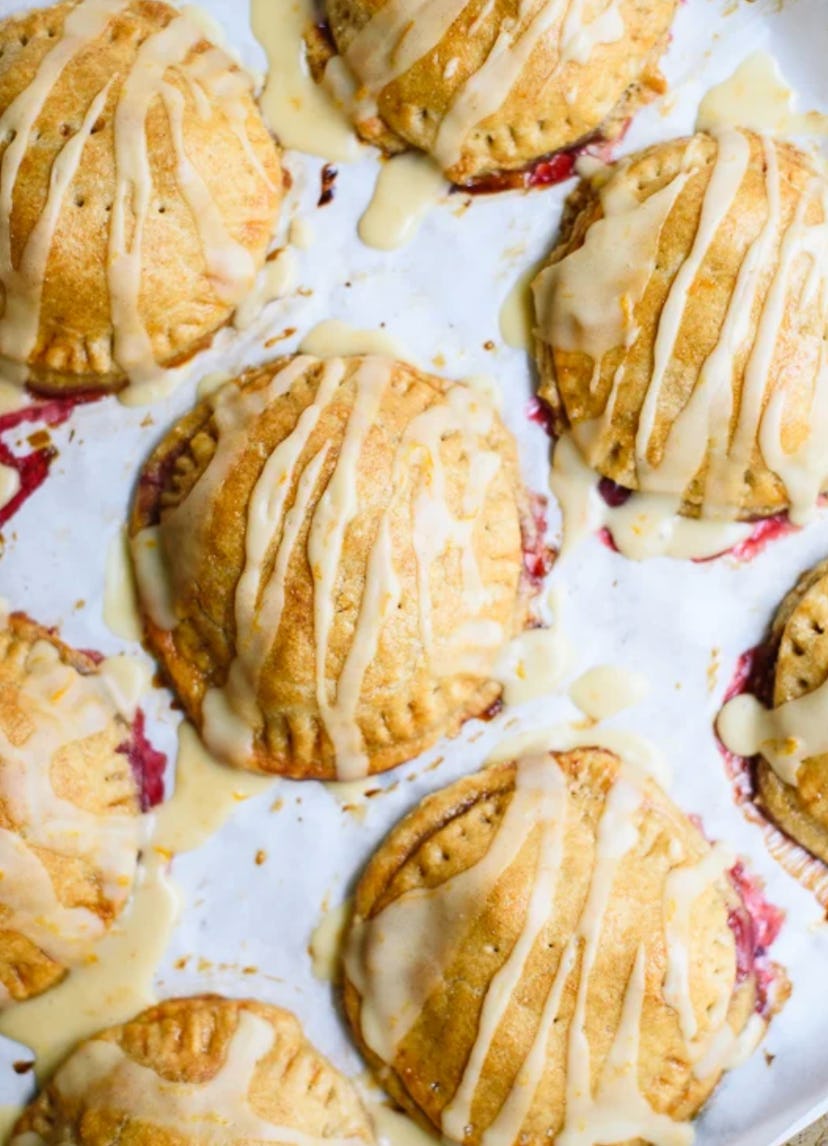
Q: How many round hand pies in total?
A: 8